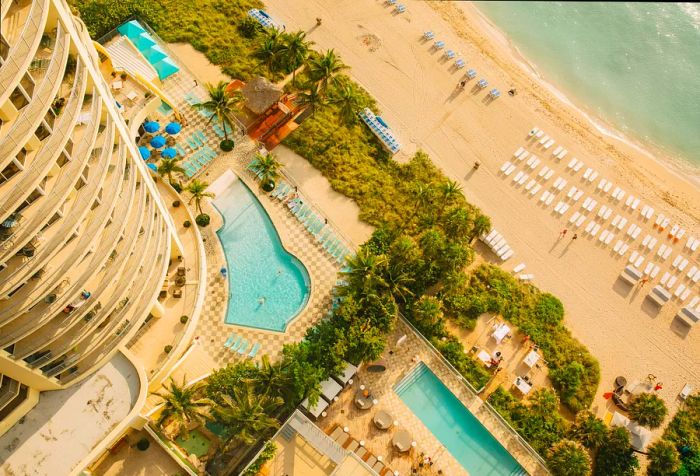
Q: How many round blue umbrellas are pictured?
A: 6